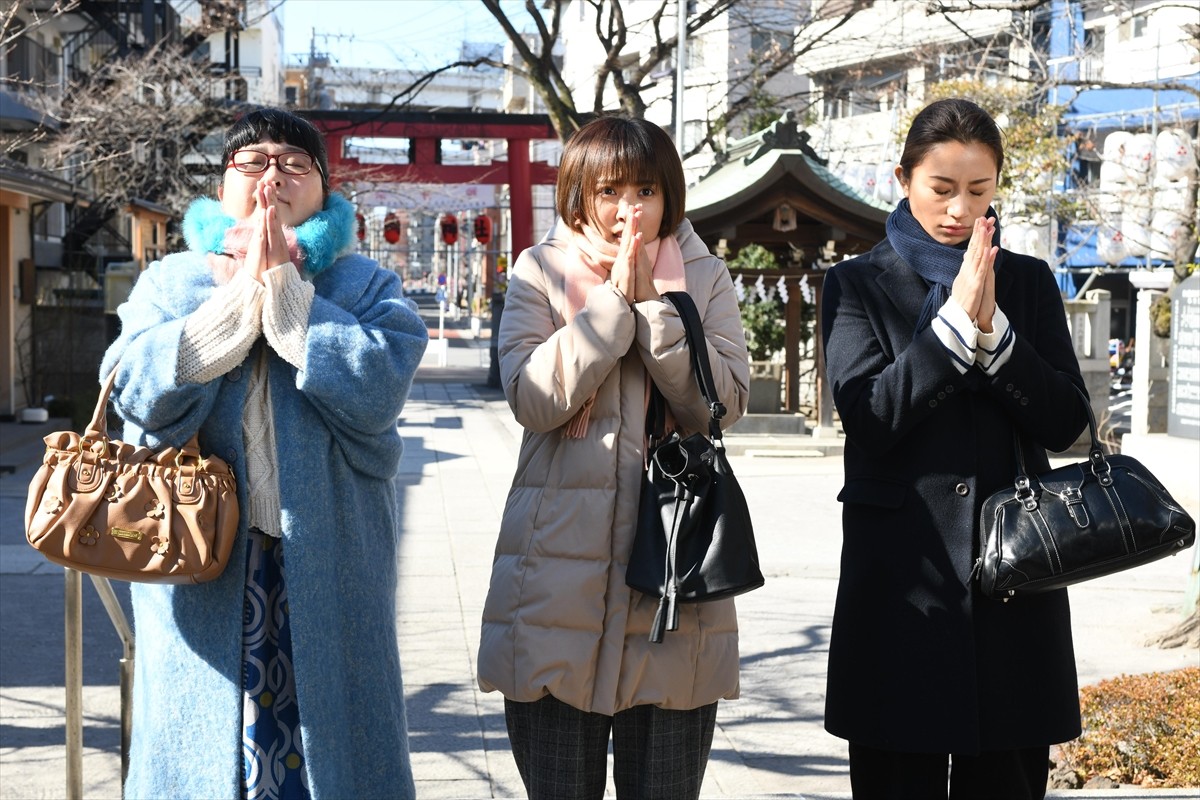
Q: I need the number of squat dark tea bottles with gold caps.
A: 0